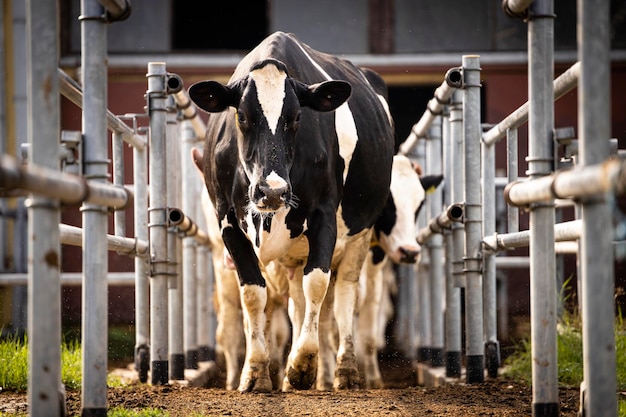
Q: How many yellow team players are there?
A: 0